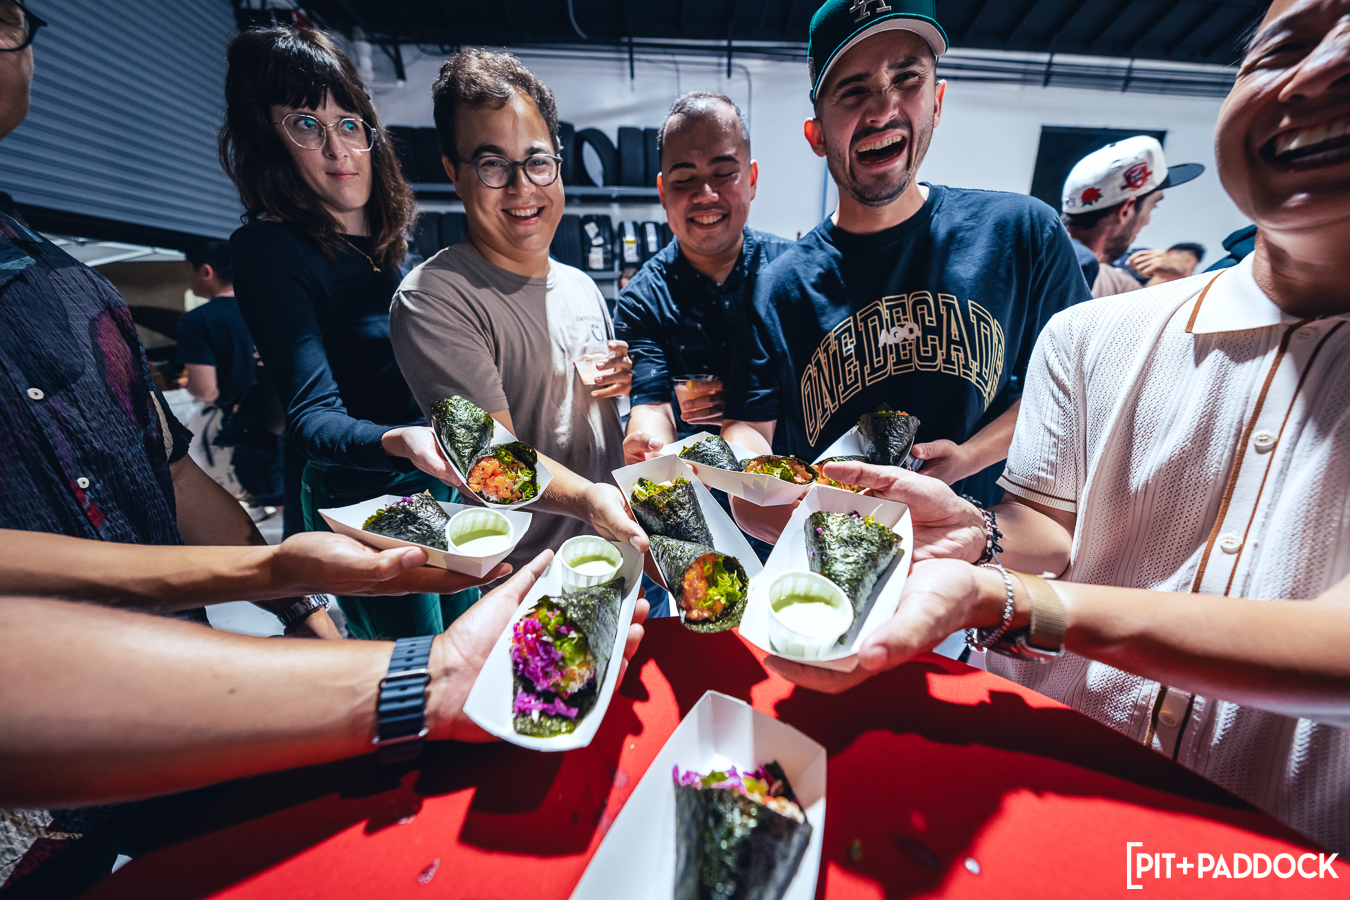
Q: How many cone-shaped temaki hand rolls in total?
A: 12